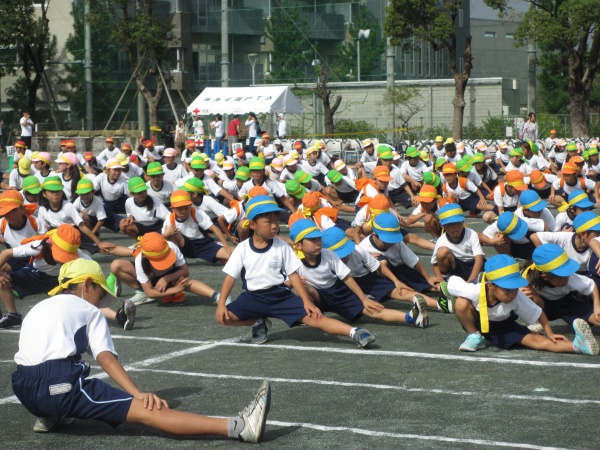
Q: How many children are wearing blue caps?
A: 11